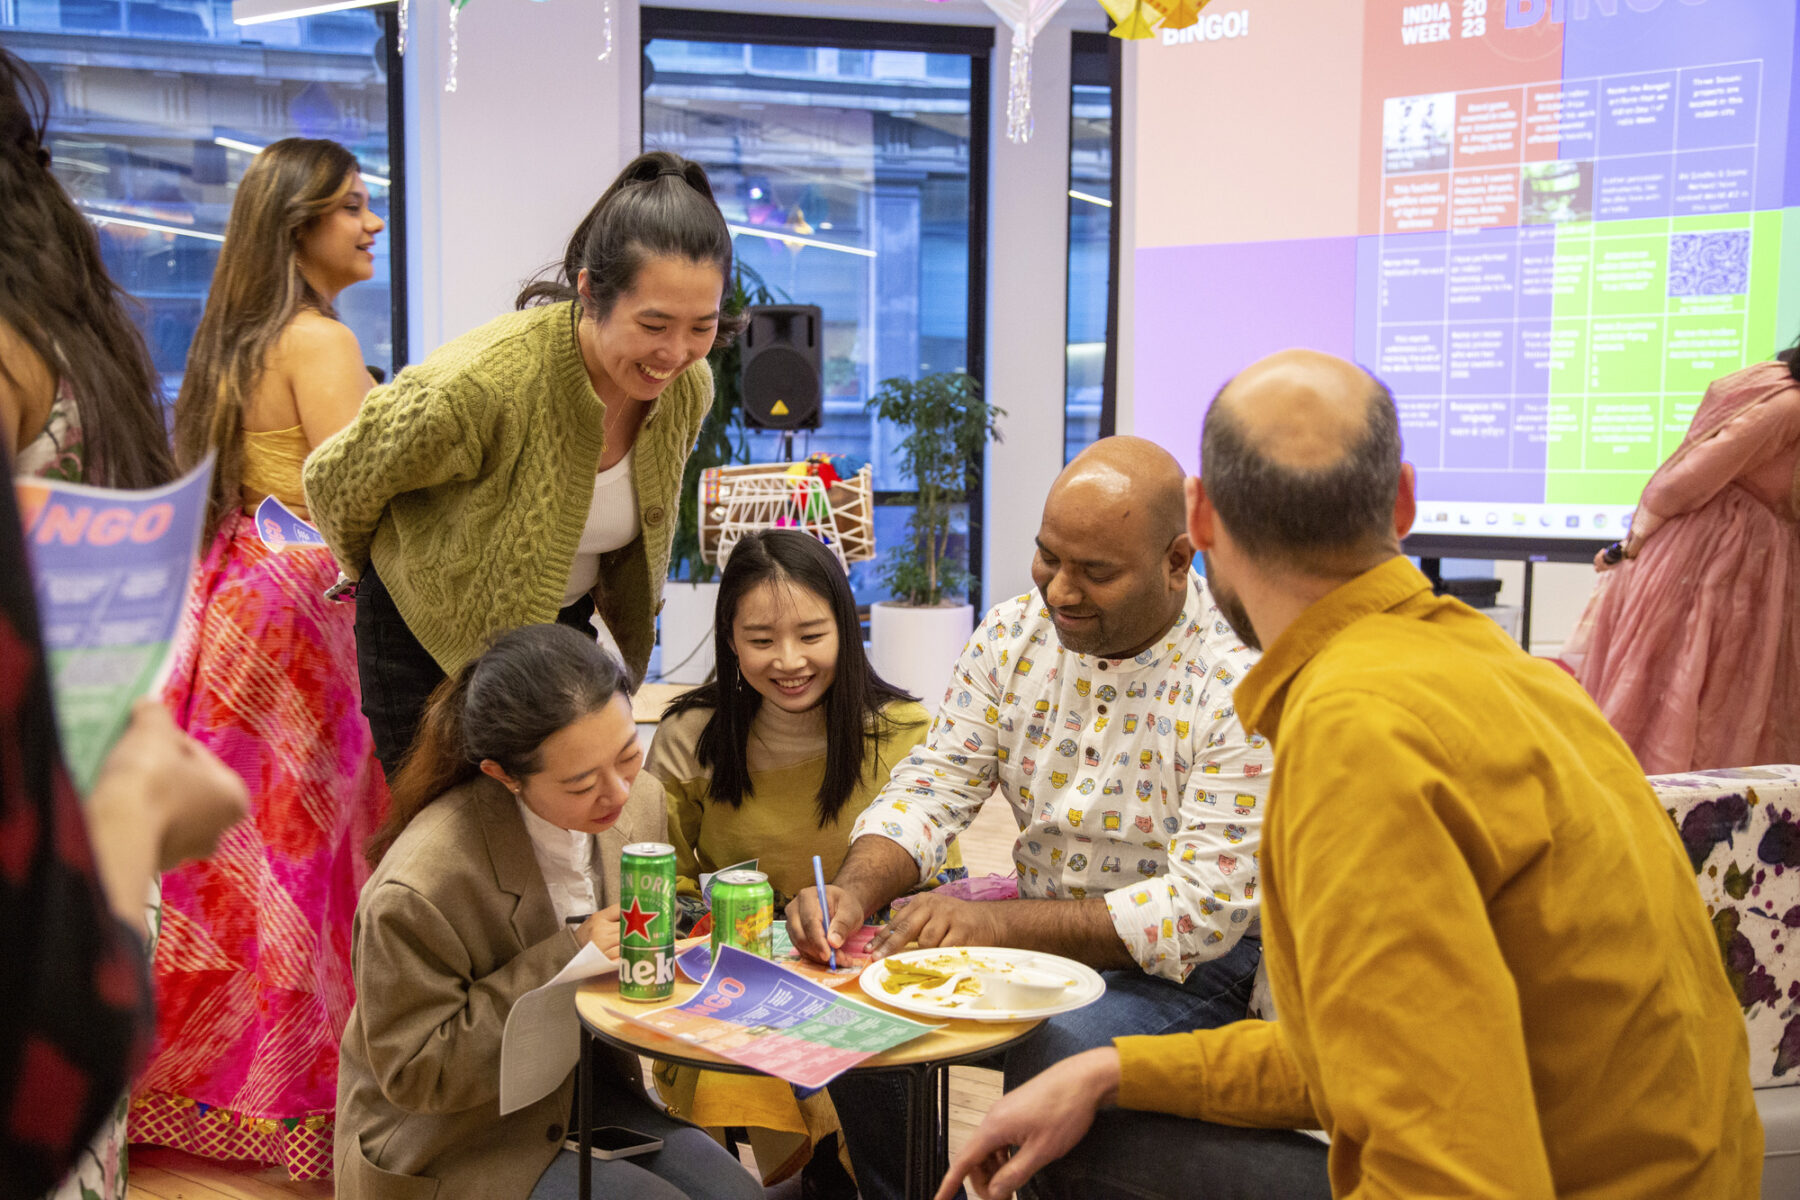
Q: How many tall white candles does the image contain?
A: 0